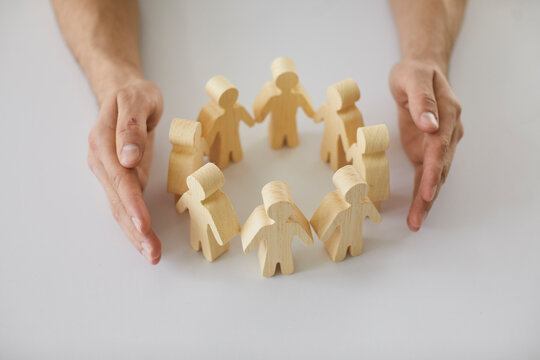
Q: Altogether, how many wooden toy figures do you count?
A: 8